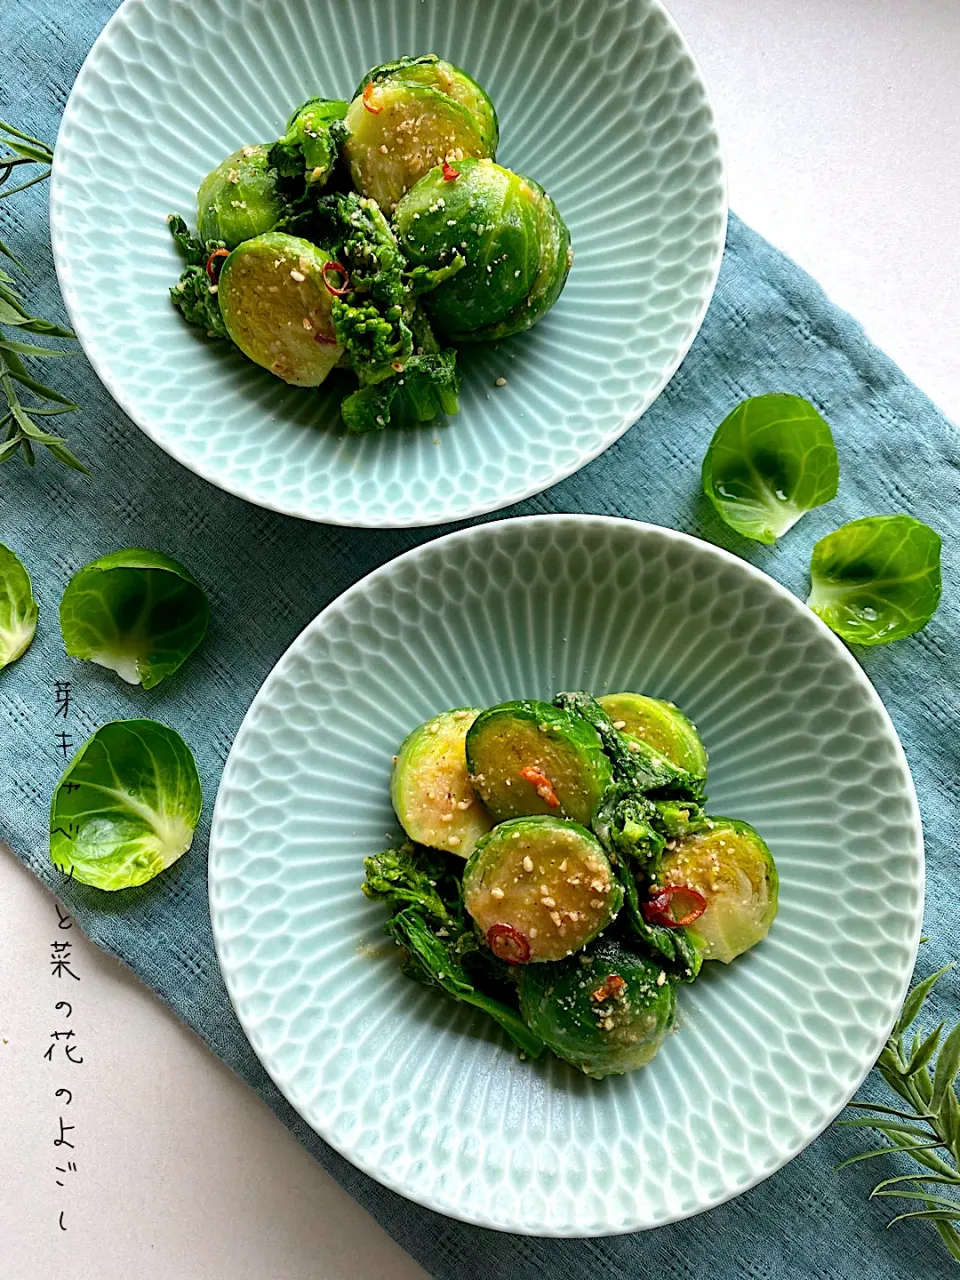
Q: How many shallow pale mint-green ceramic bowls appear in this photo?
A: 2